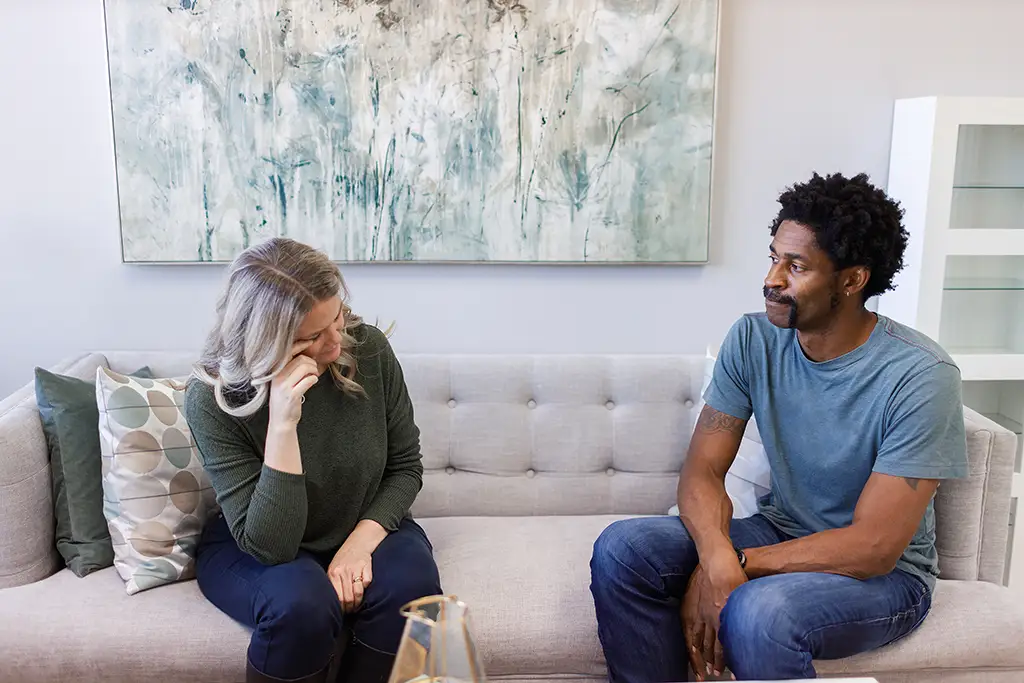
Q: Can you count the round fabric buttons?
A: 7